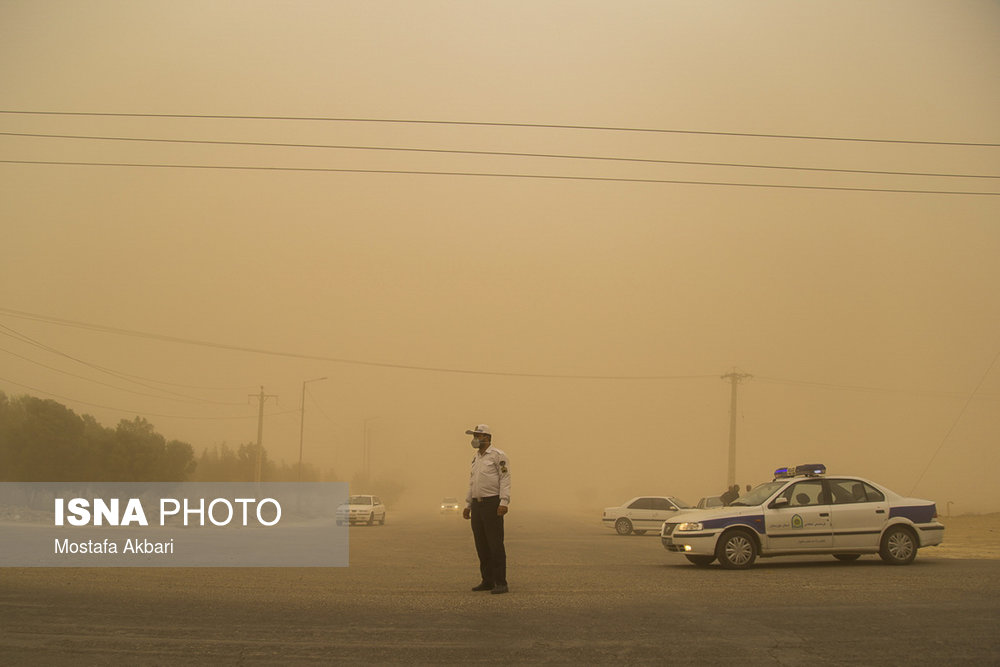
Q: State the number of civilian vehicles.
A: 4